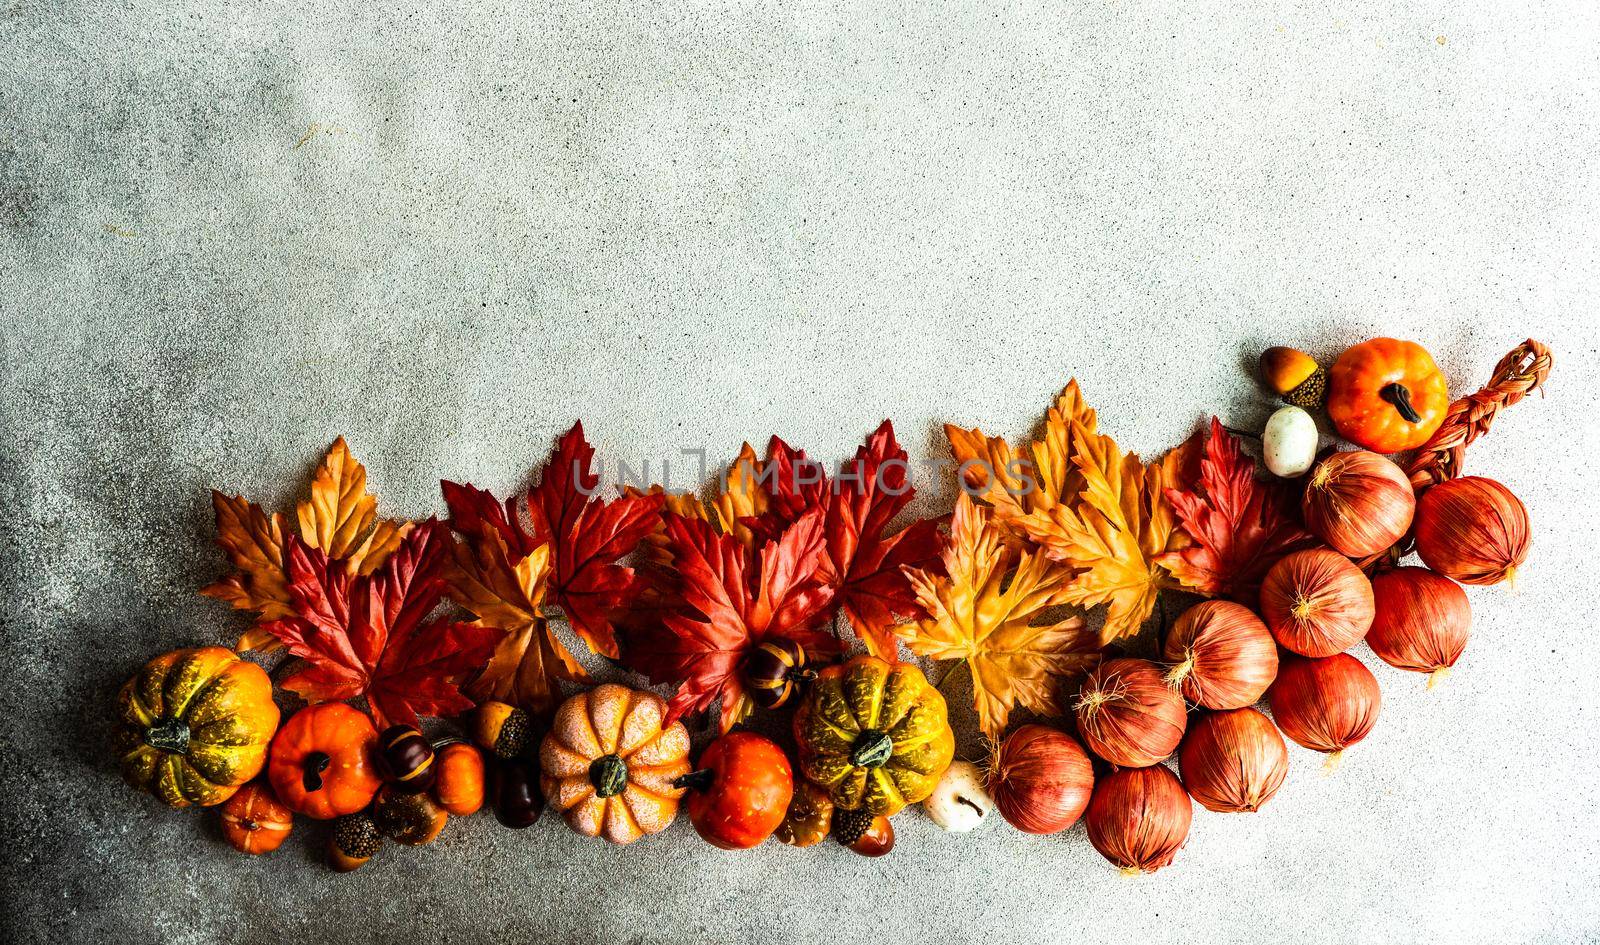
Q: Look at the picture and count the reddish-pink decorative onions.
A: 10